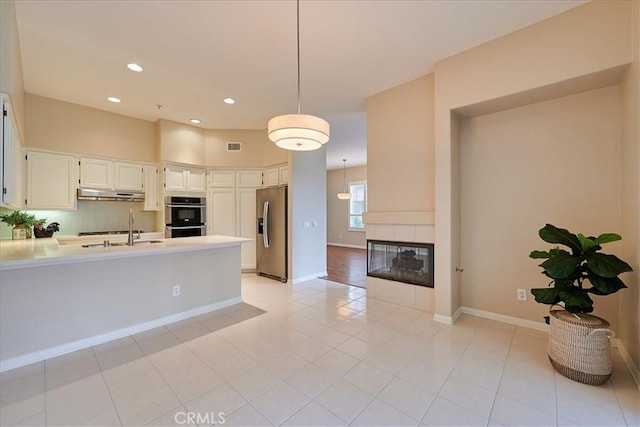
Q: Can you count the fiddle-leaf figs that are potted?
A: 1